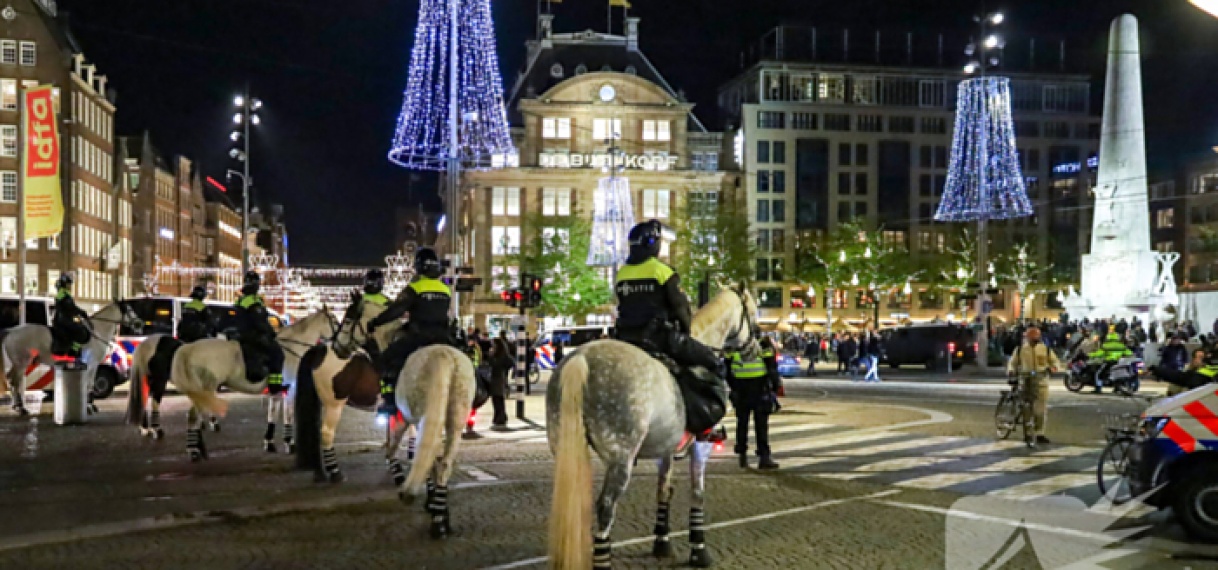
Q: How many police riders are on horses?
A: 6